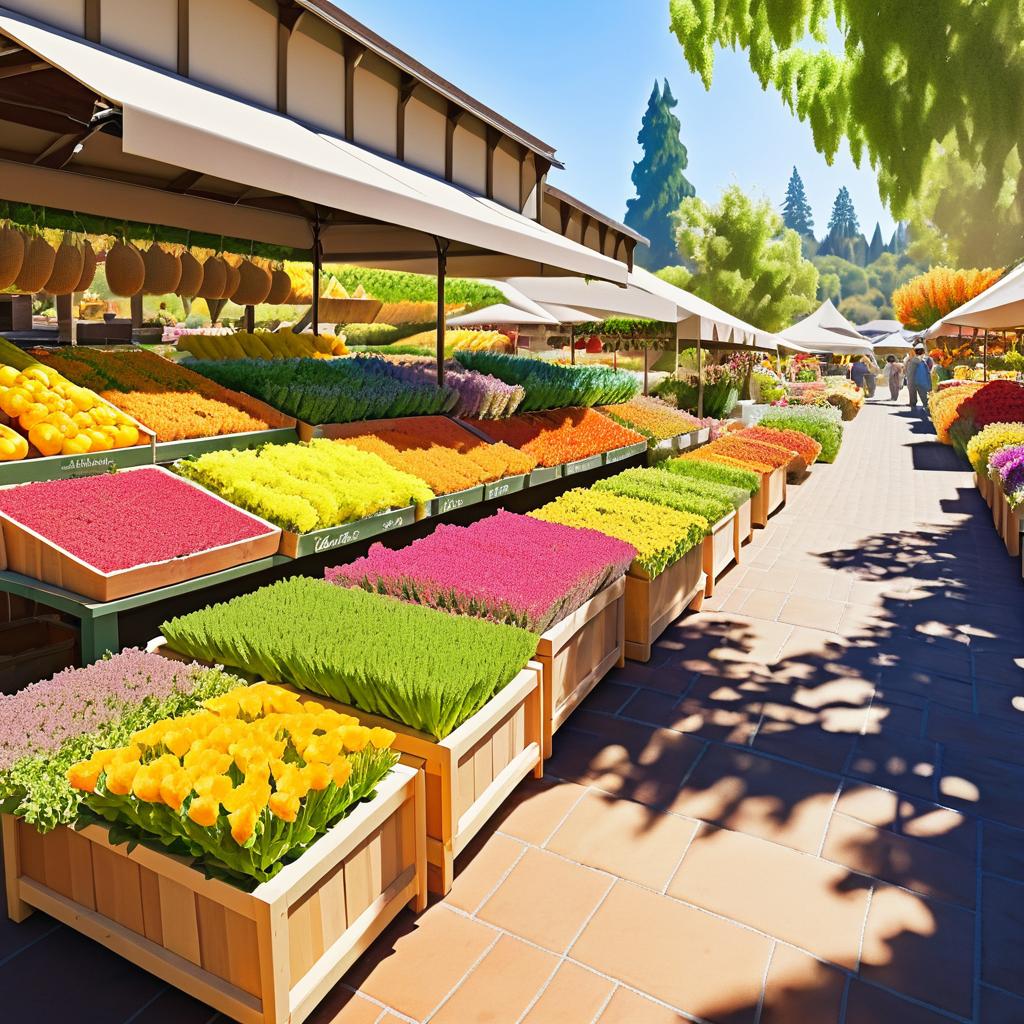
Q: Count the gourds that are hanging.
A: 11